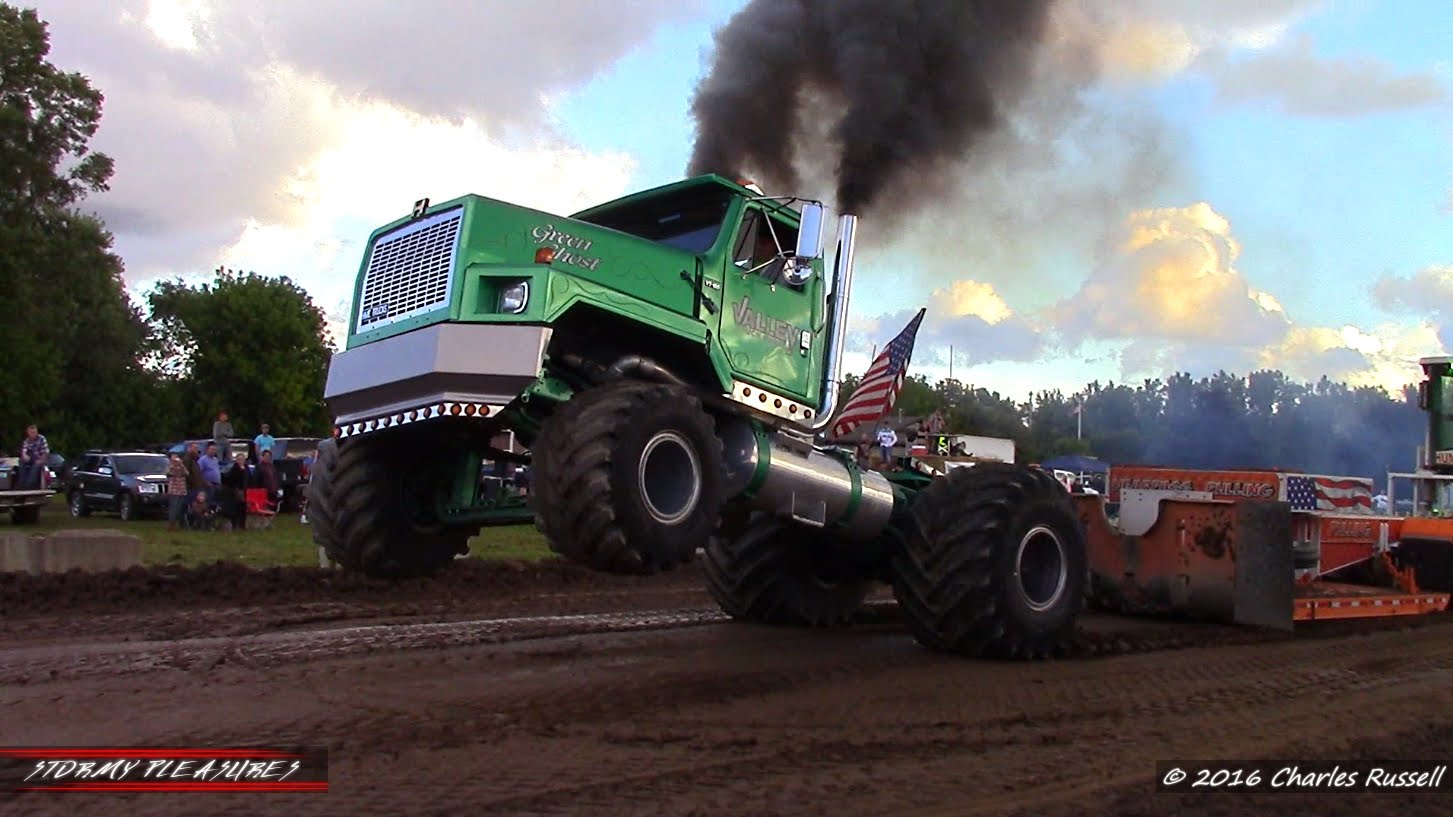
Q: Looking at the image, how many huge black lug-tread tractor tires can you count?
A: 4